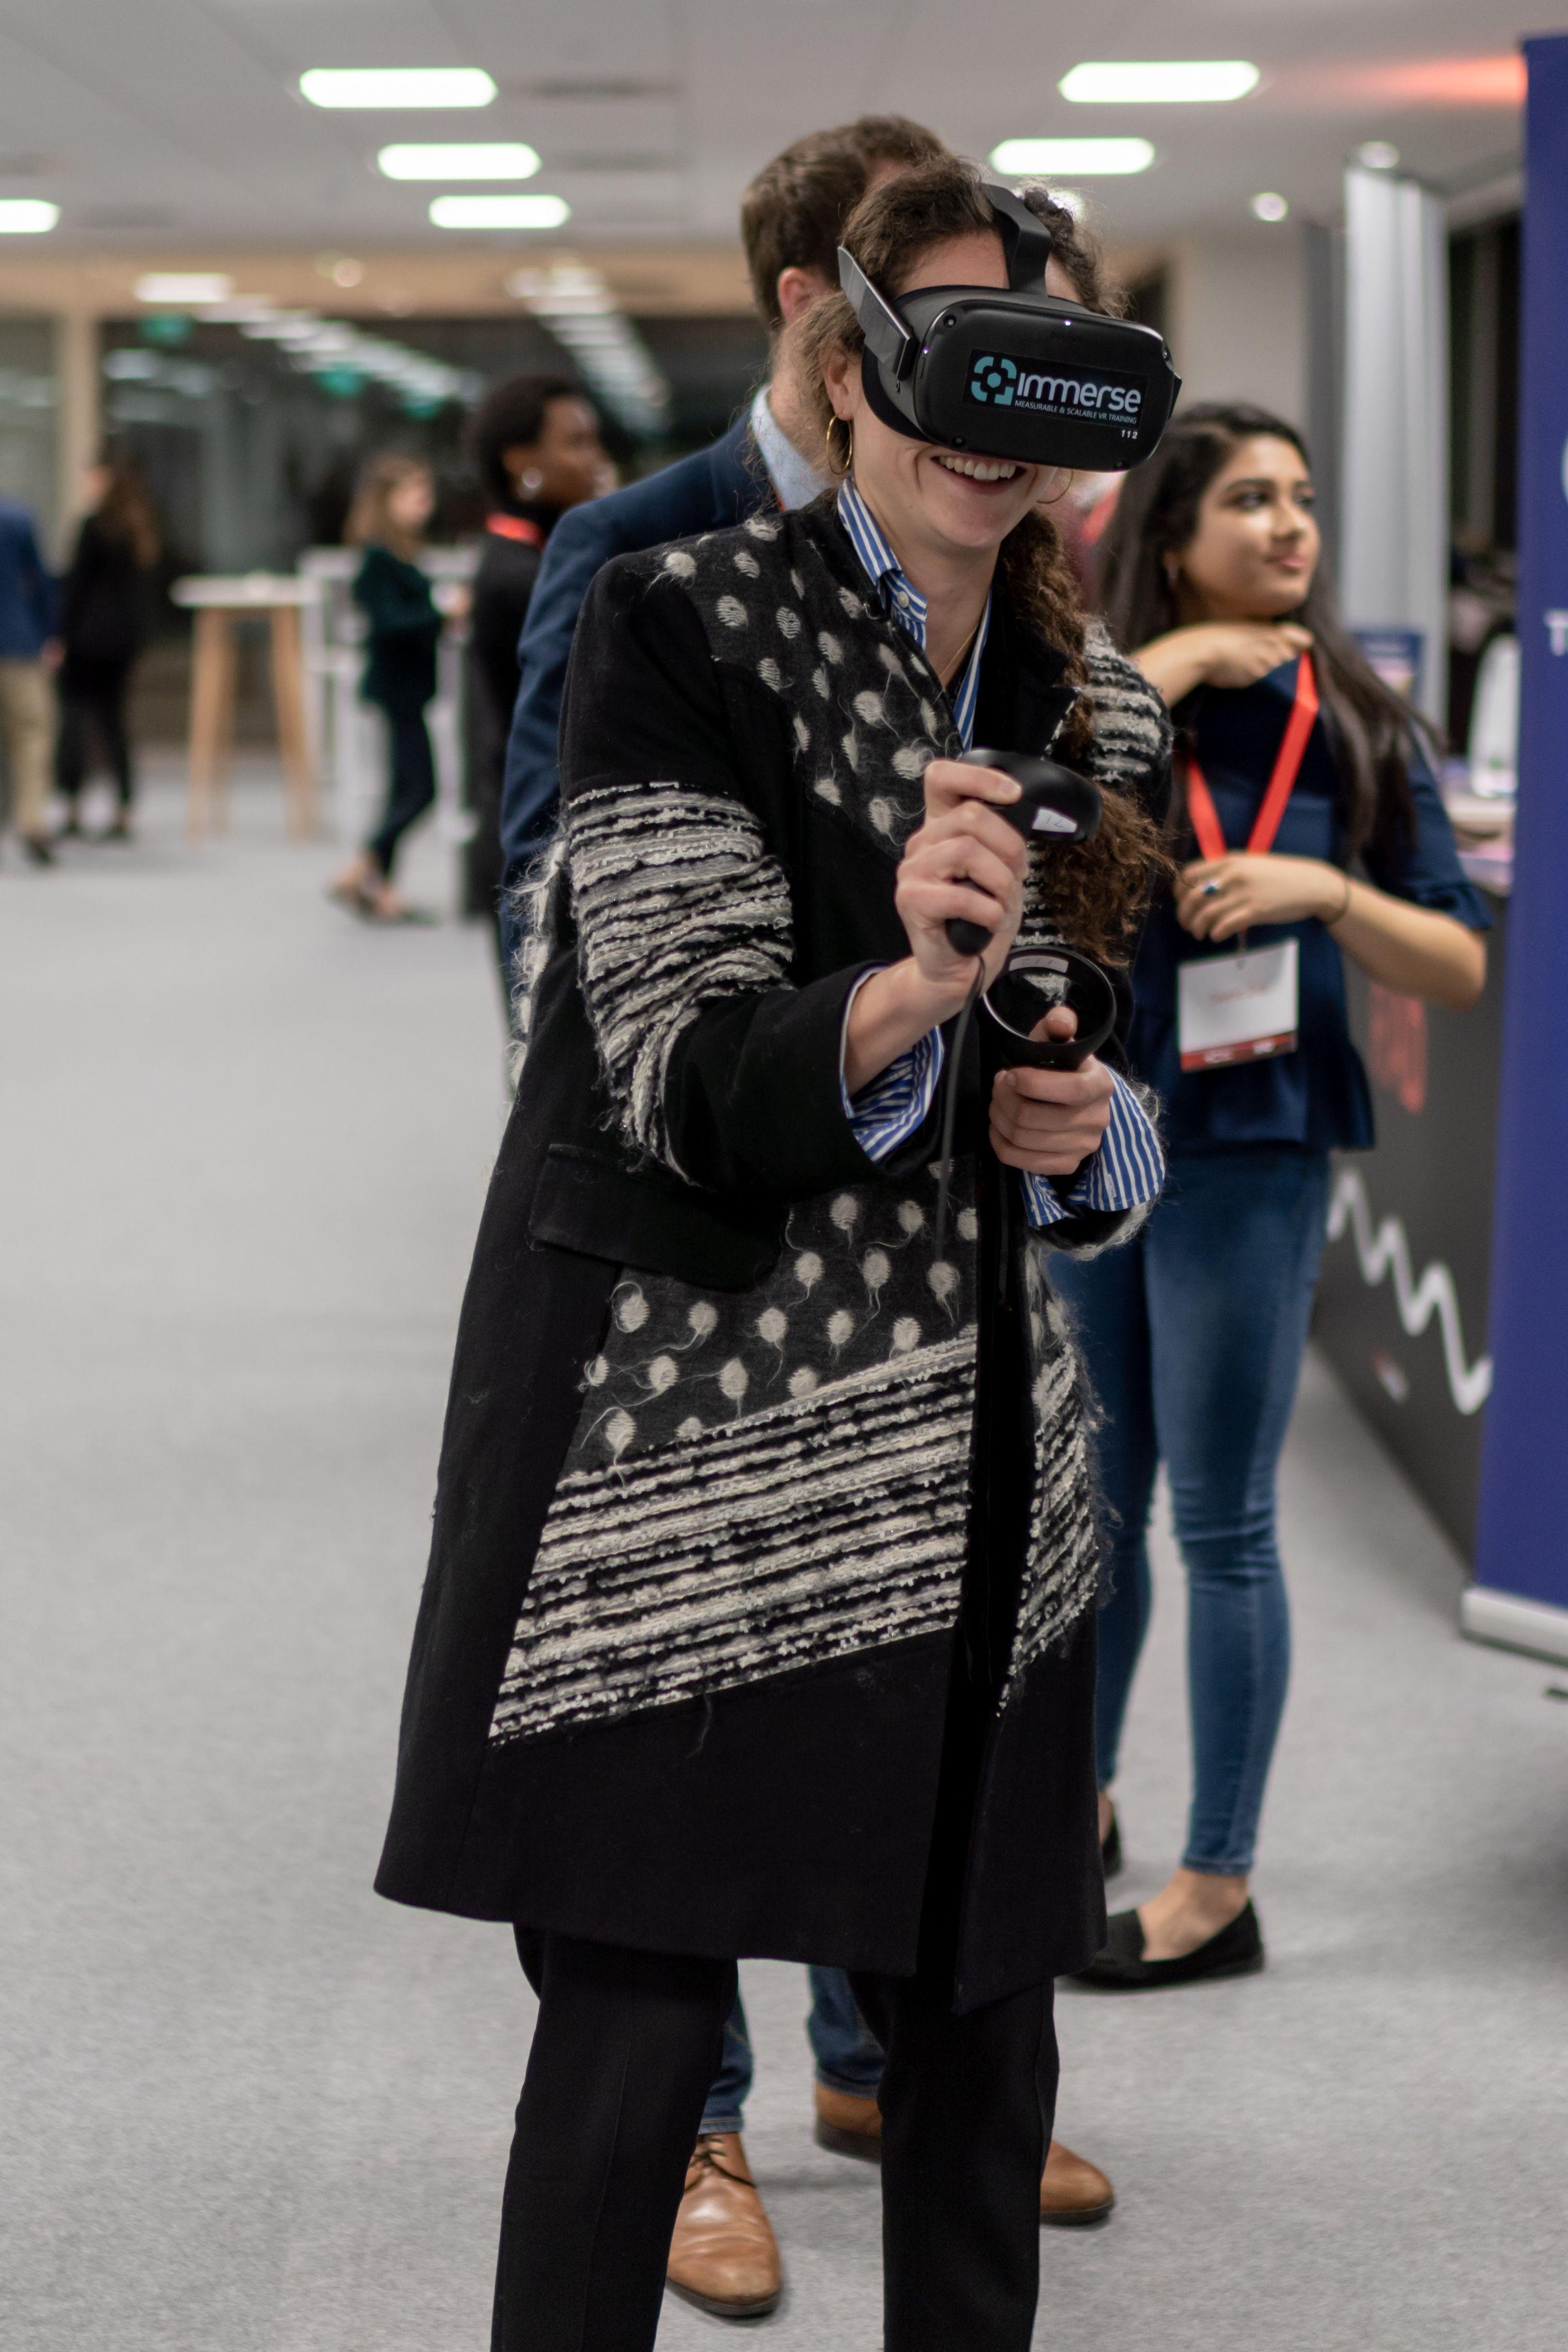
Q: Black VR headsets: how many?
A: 1